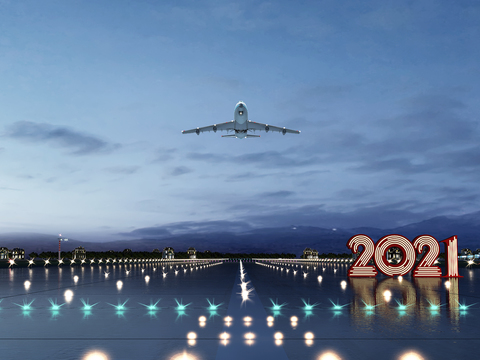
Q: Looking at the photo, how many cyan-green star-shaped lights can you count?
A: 14